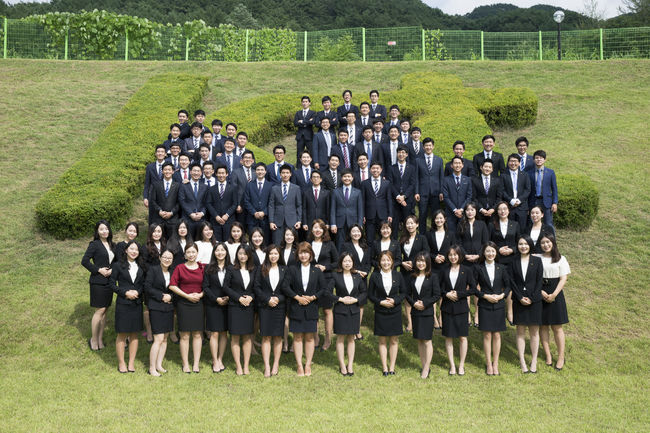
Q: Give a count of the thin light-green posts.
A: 11